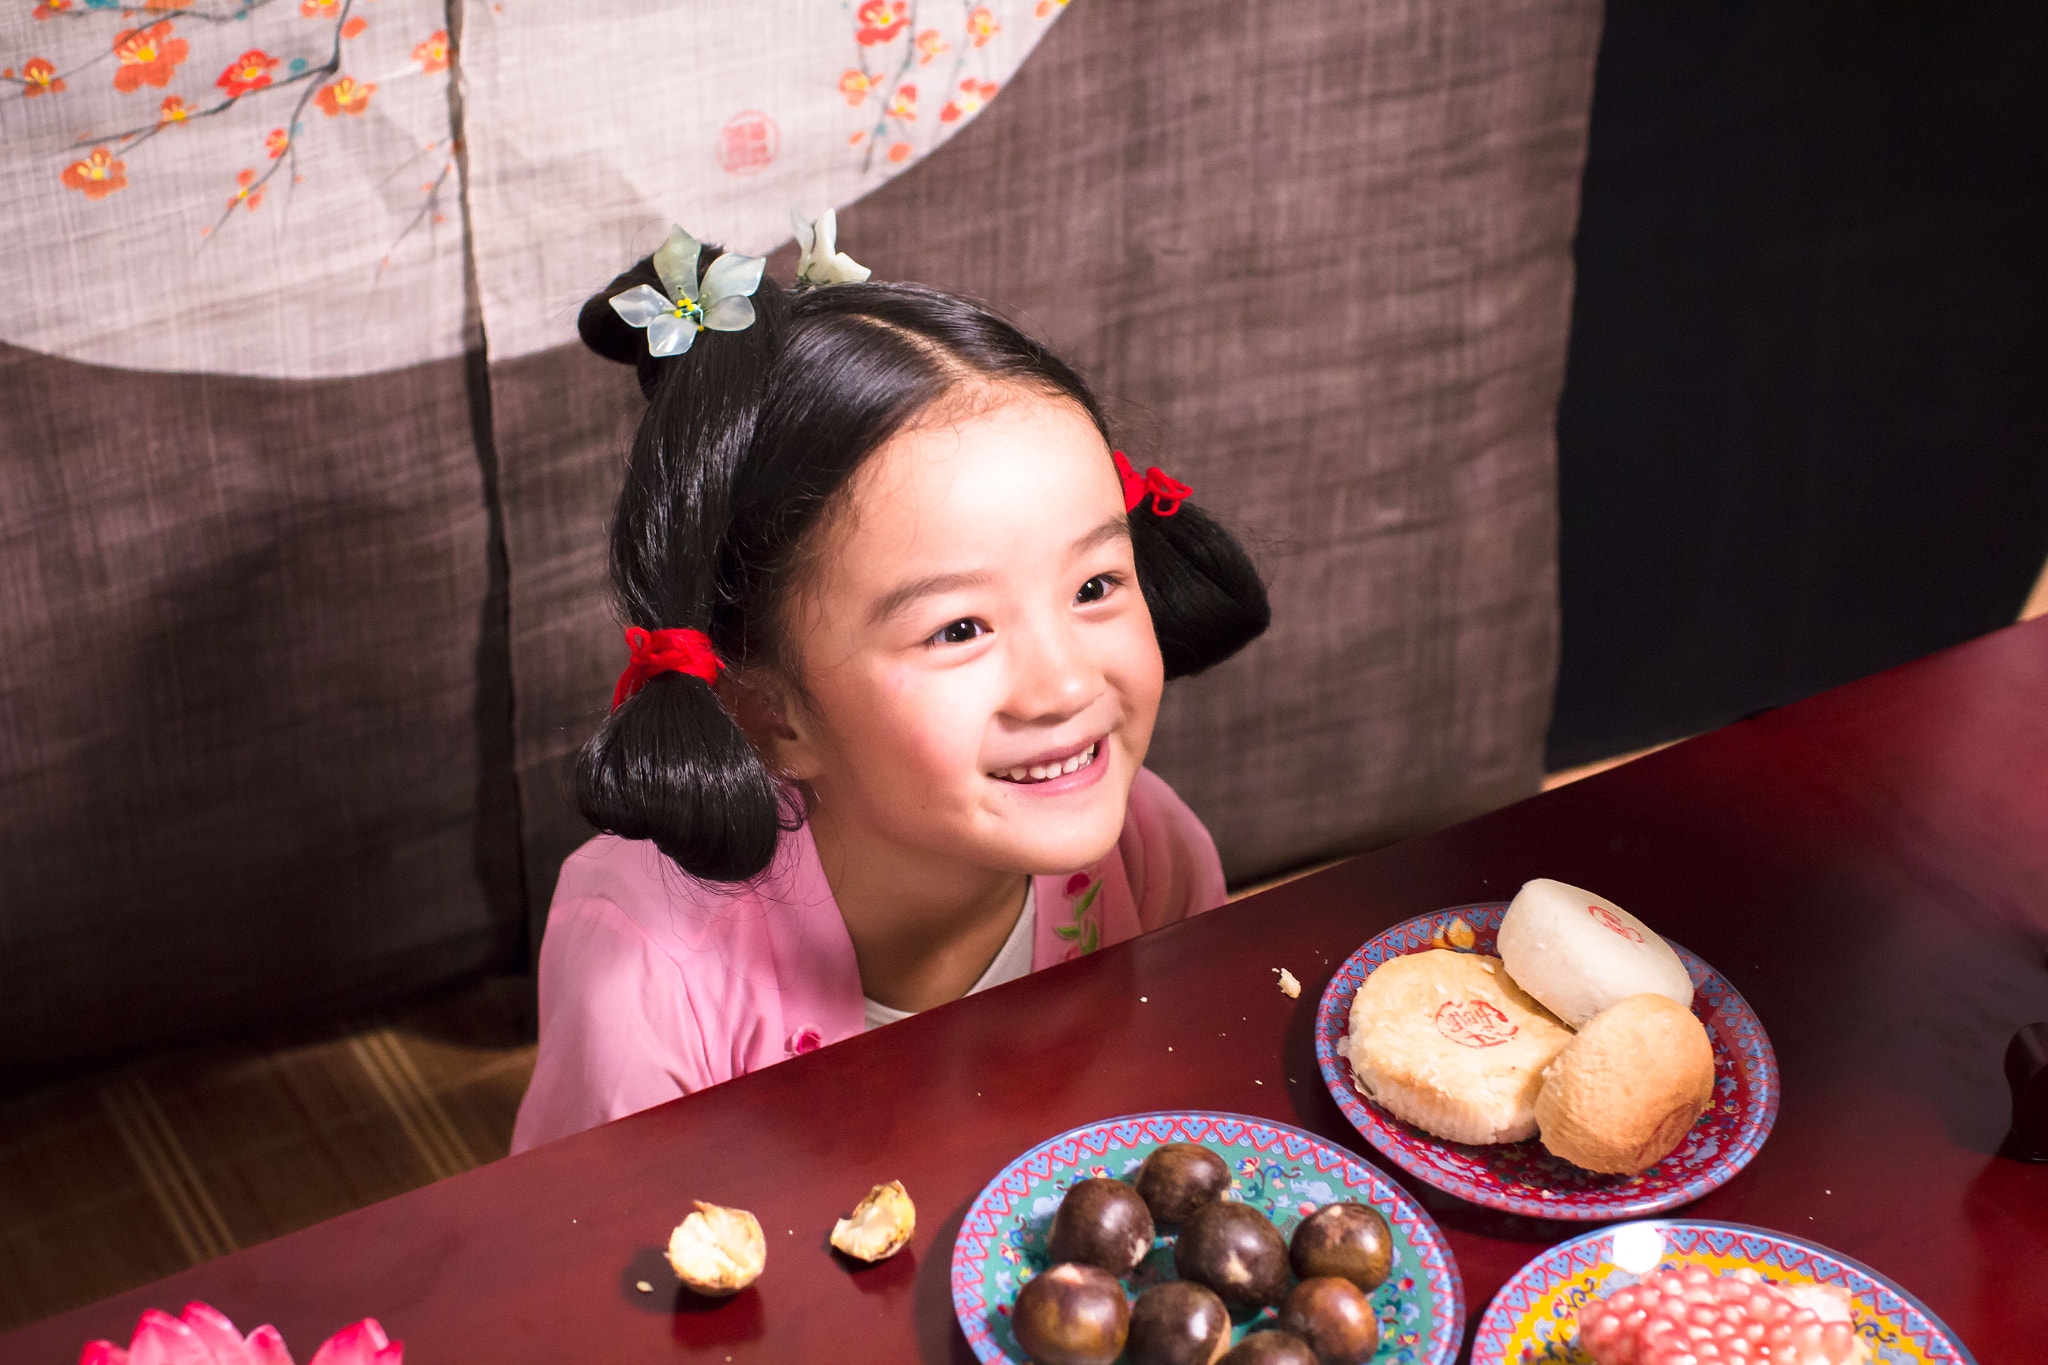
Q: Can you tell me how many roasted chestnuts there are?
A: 8